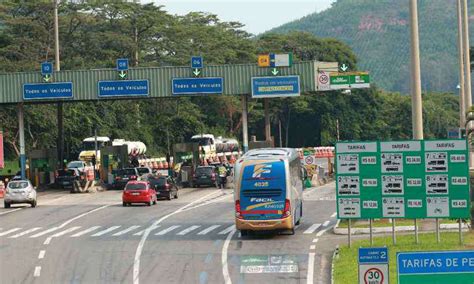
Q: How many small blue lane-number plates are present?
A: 3